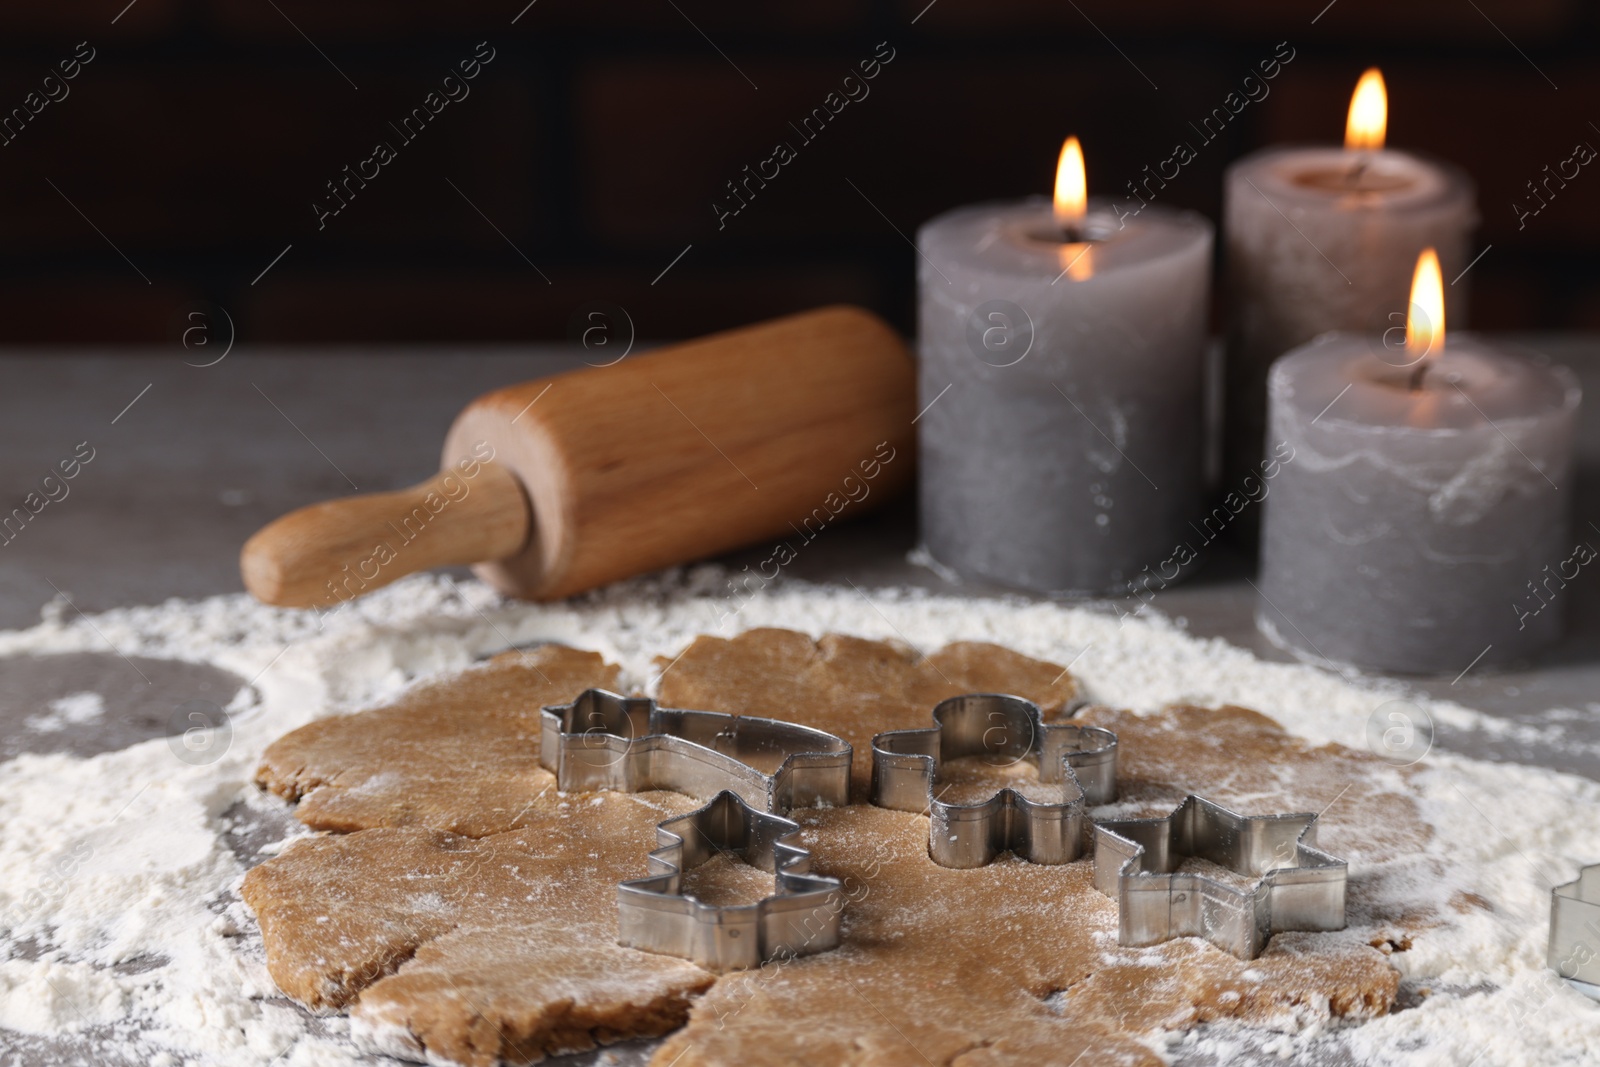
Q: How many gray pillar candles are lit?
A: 3